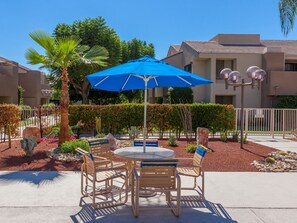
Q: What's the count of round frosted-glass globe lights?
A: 4